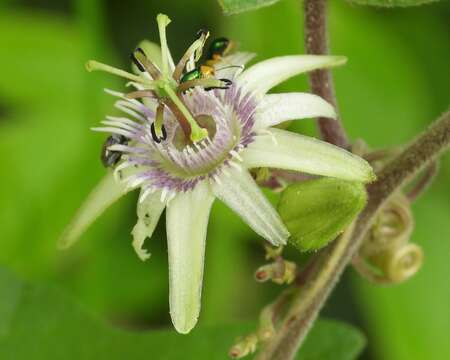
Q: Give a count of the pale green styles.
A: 3